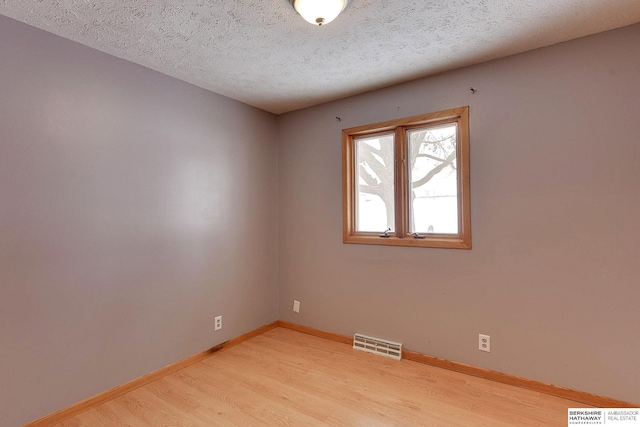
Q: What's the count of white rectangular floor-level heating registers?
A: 1